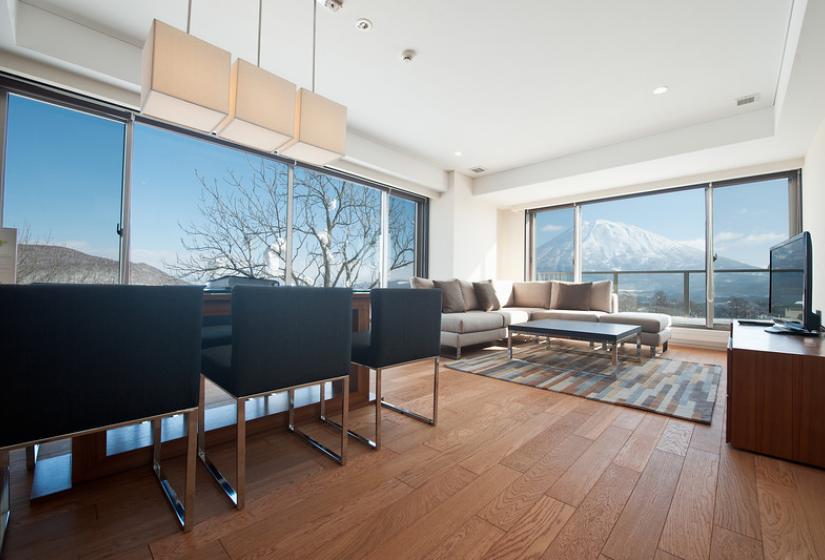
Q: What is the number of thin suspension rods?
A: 3